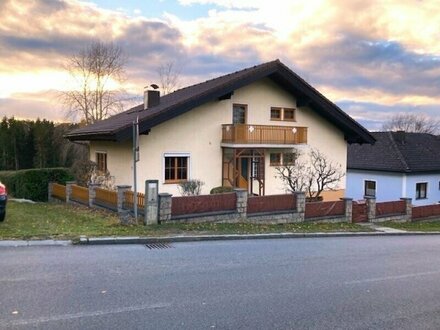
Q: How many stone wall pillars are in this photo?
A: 10